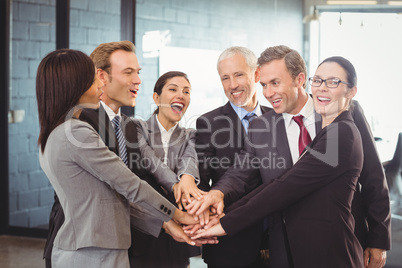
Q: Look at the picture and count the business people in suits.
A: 6